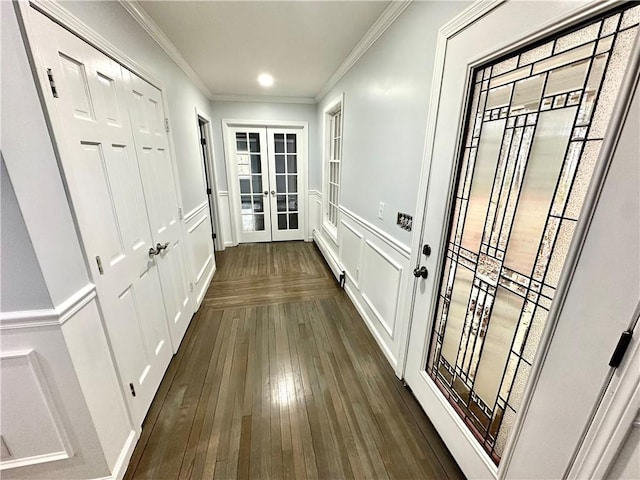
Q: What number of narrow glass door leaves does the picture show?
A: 2